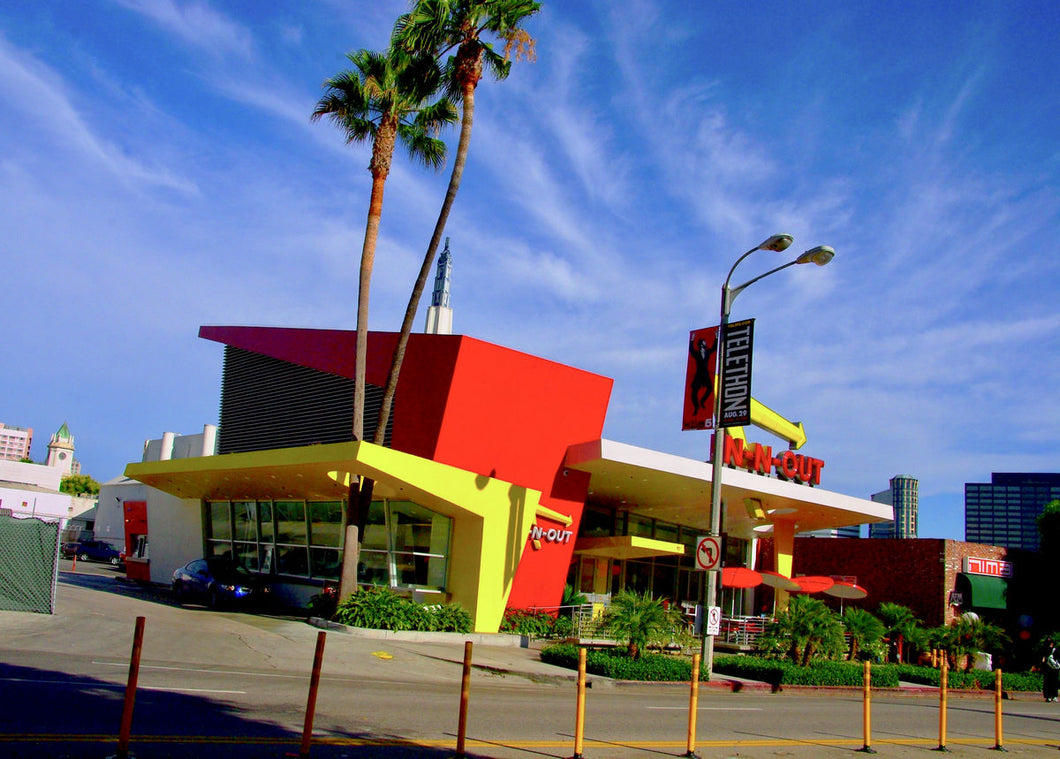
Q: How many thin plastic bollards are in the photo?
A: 8